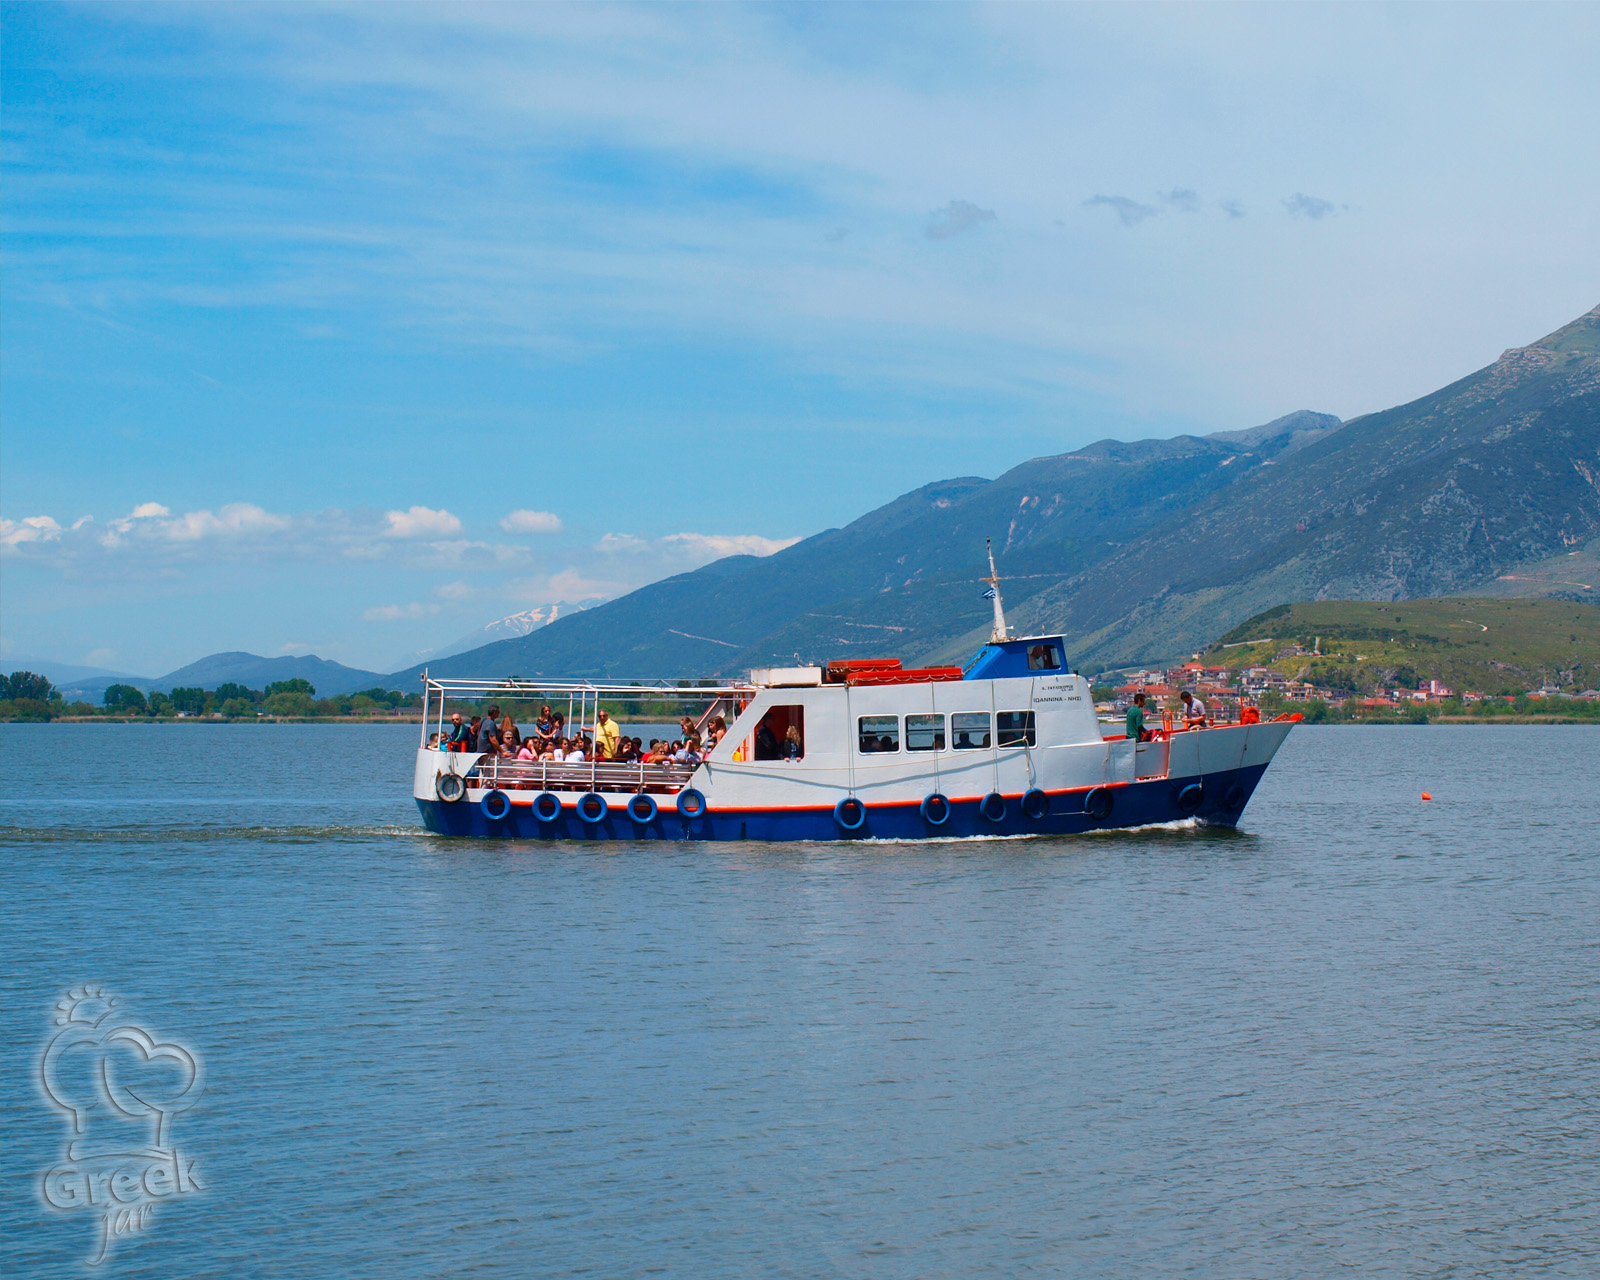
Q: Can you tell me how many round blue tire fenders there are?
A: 12